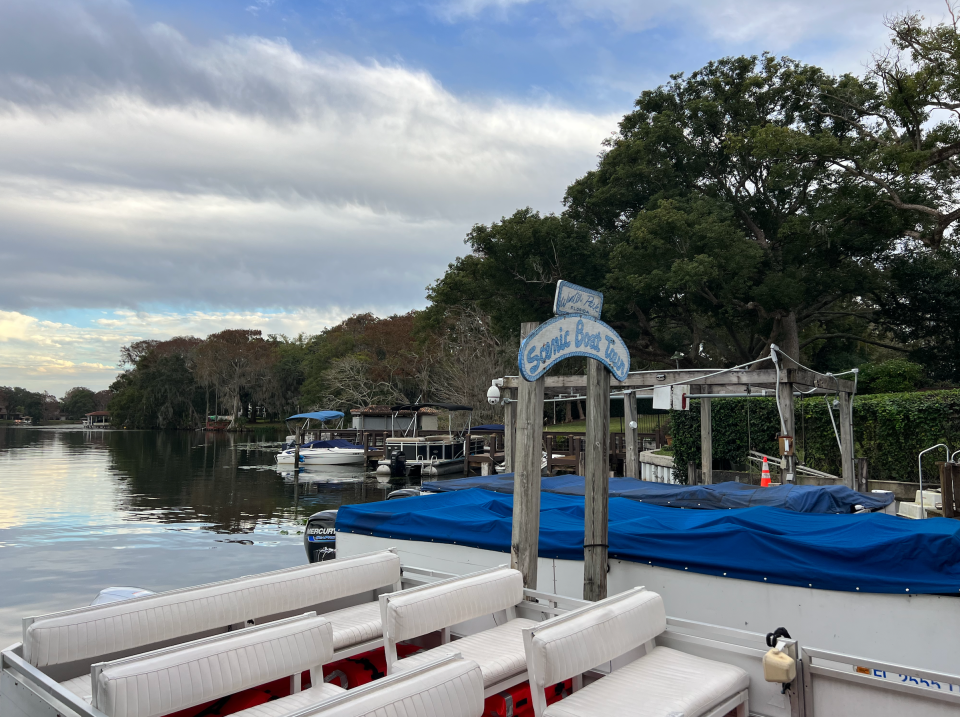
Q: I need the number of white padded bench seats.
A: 5